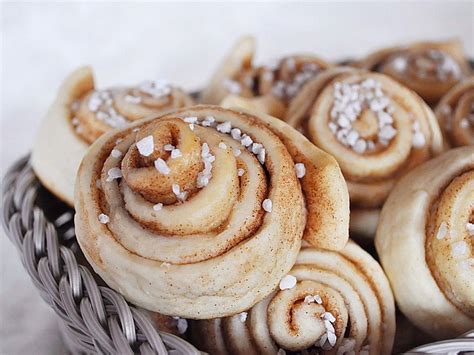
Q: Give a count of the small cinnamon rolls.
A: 8